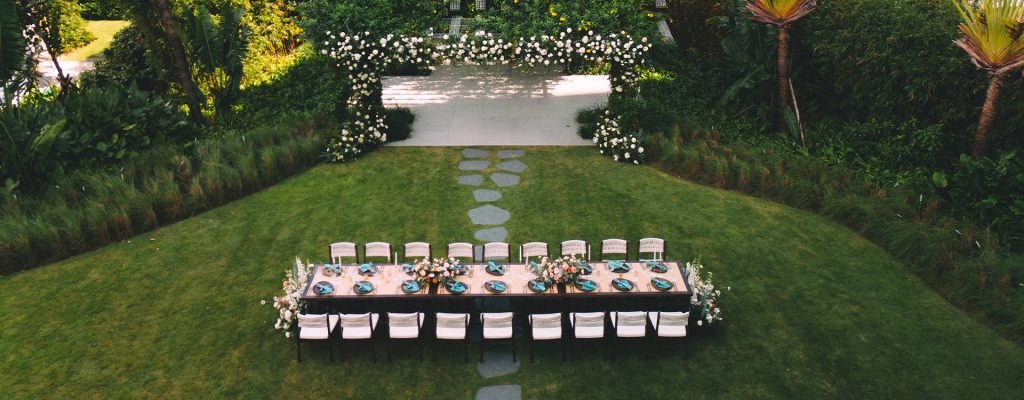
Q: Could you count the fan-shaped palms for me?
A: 2